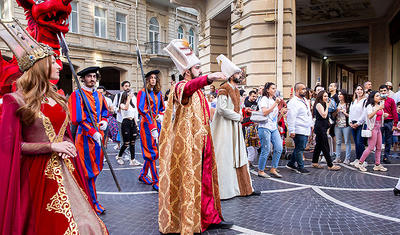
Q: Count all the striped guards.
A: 2